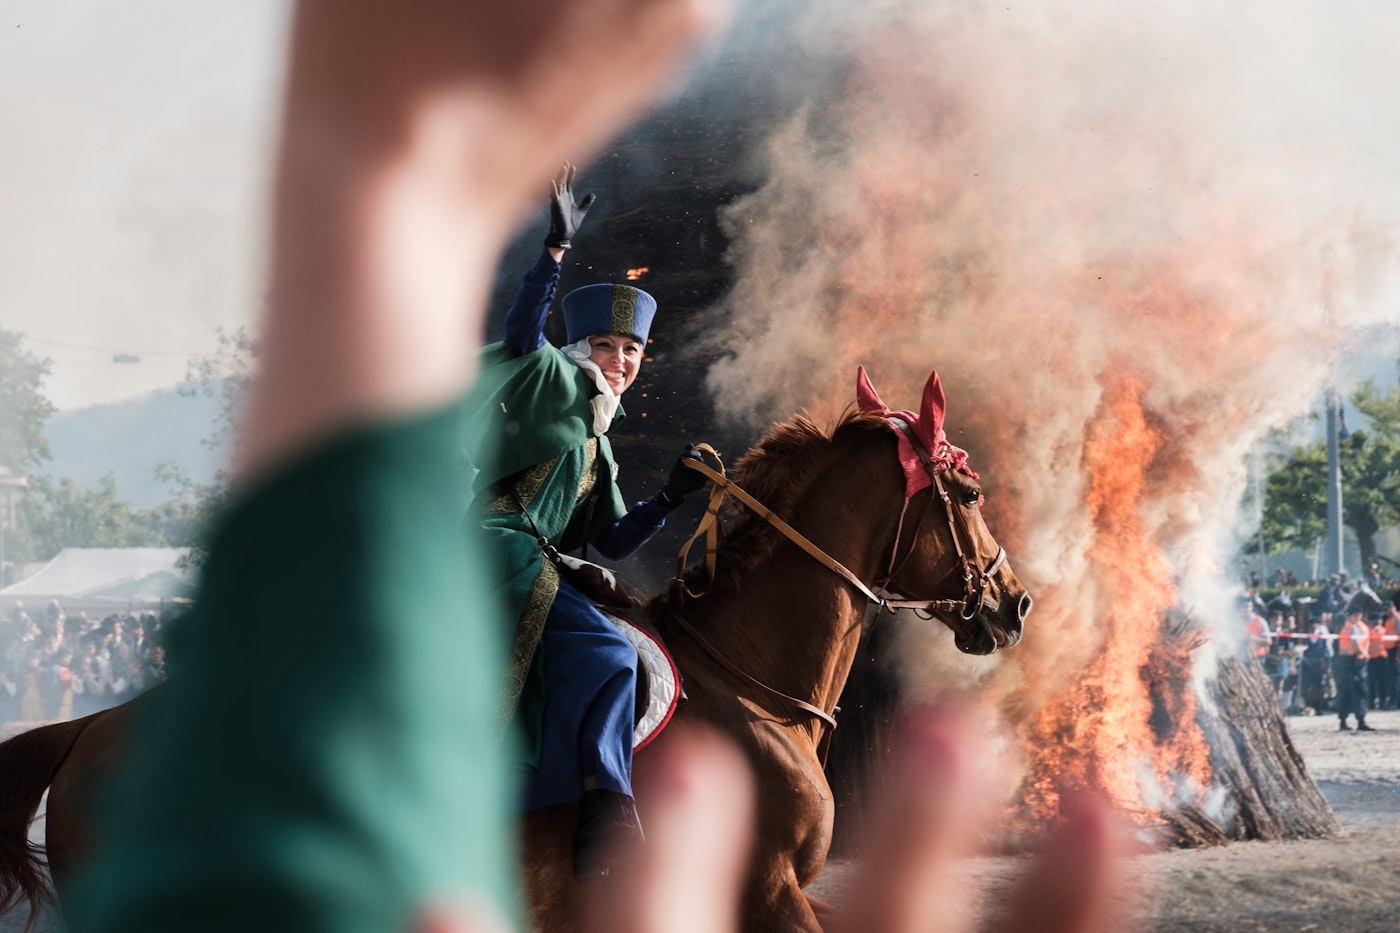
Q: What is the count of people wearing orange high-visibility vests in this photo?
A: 4